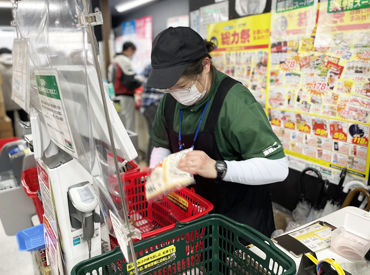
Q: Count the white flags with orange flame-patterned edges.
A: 0